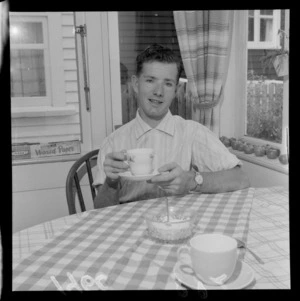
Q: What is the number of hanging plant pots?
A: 1